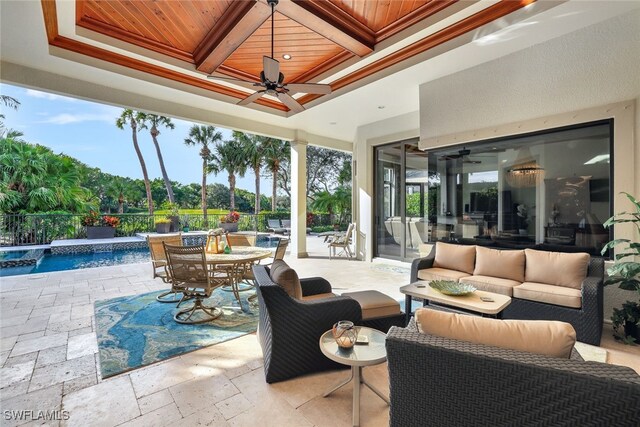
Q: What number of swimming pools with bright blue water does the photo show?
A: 1